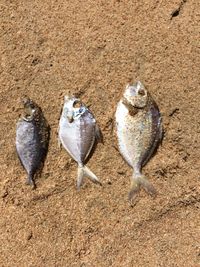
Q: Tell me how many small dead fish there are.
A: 3